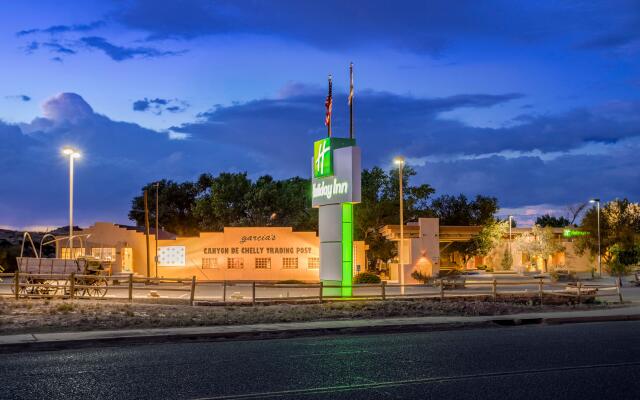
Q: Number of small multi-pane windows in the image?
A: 5